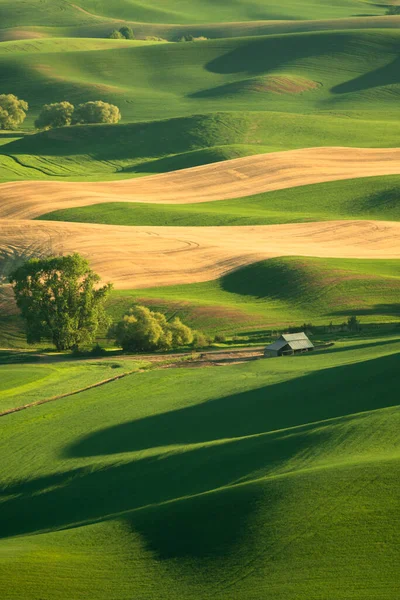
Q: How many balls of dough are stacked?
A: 0